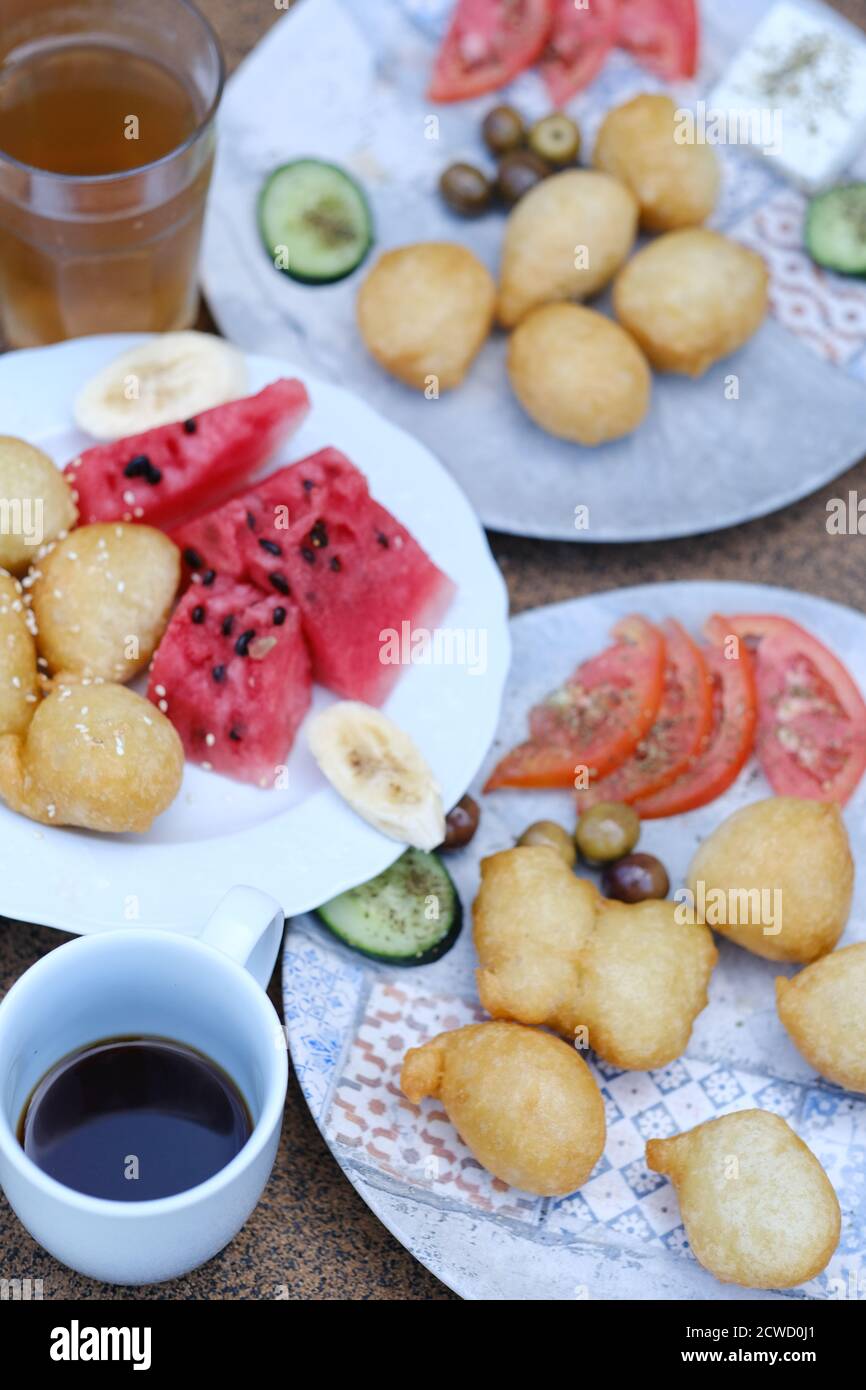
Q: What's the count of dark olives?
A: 5